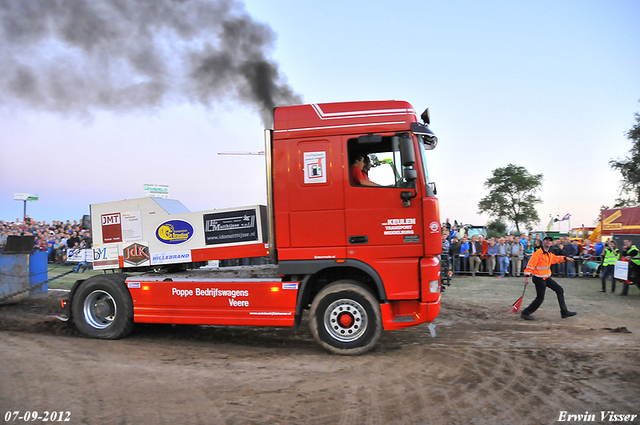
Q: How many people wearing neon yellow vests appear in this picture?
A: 2